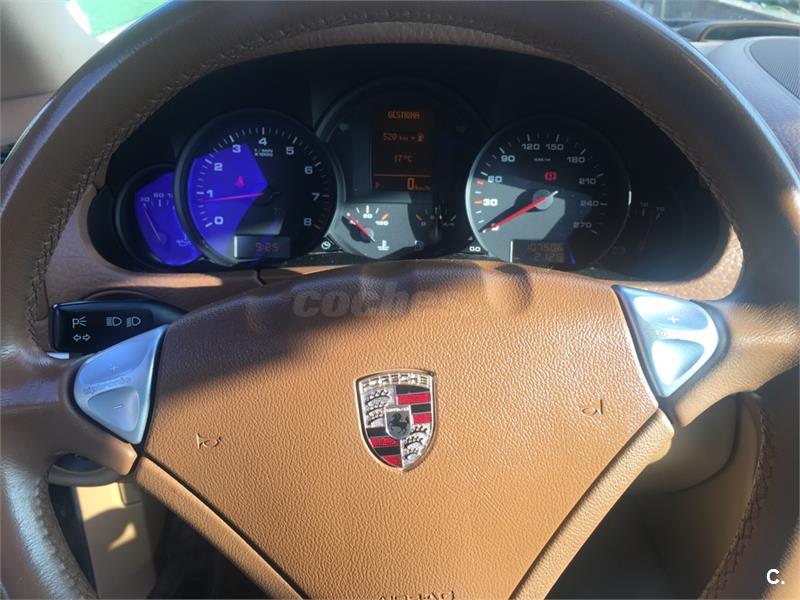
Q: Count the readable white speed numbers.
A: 9